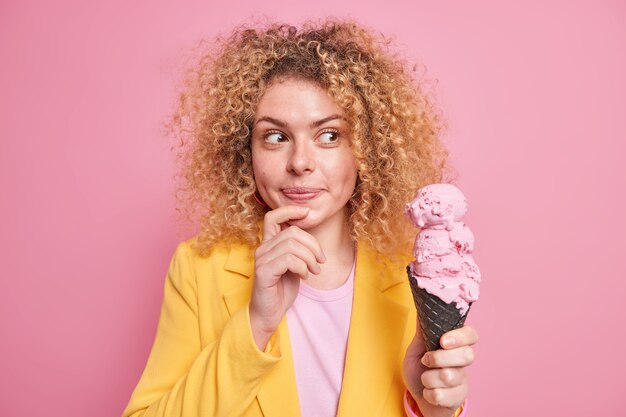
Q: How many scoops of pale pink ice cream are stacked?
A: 3